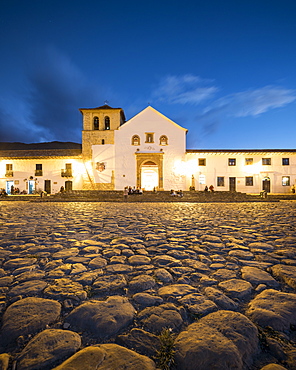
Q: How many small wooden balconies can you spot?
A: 3